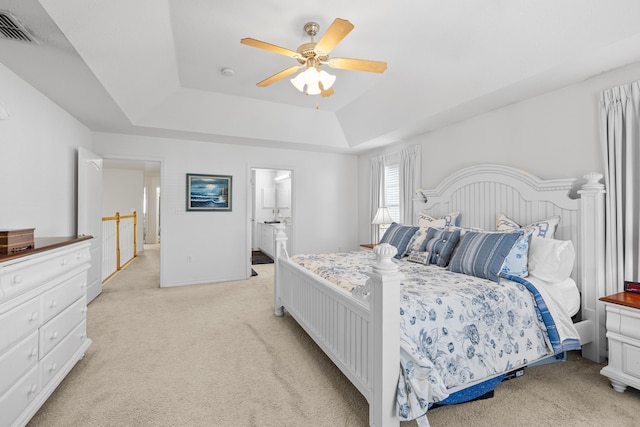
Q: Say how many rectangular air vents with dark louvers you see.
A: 1